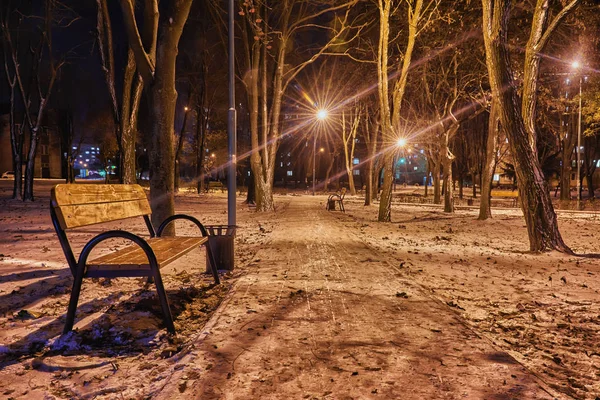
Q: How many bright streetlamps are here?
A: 3